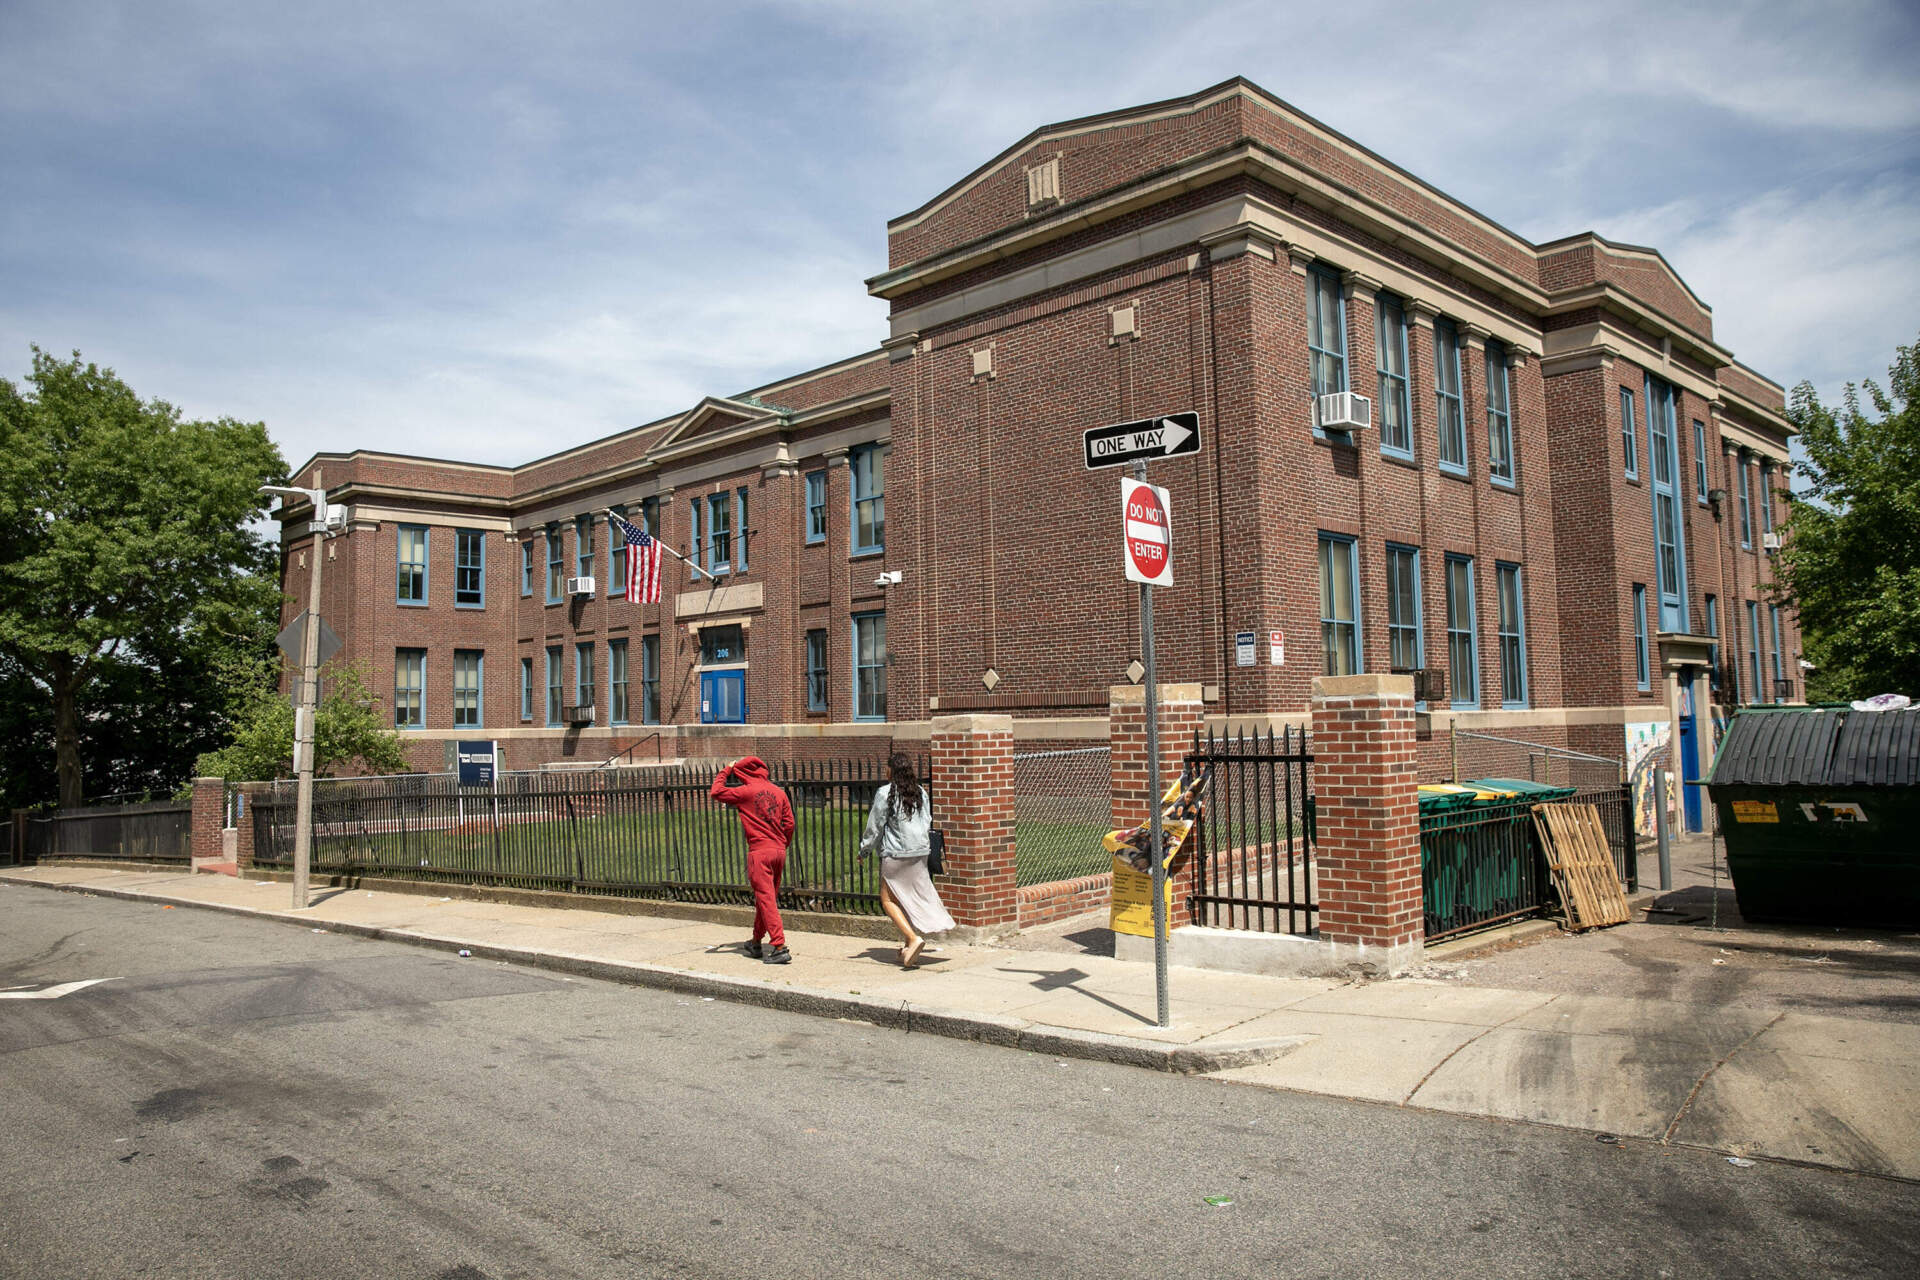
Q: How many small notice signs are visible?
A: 2